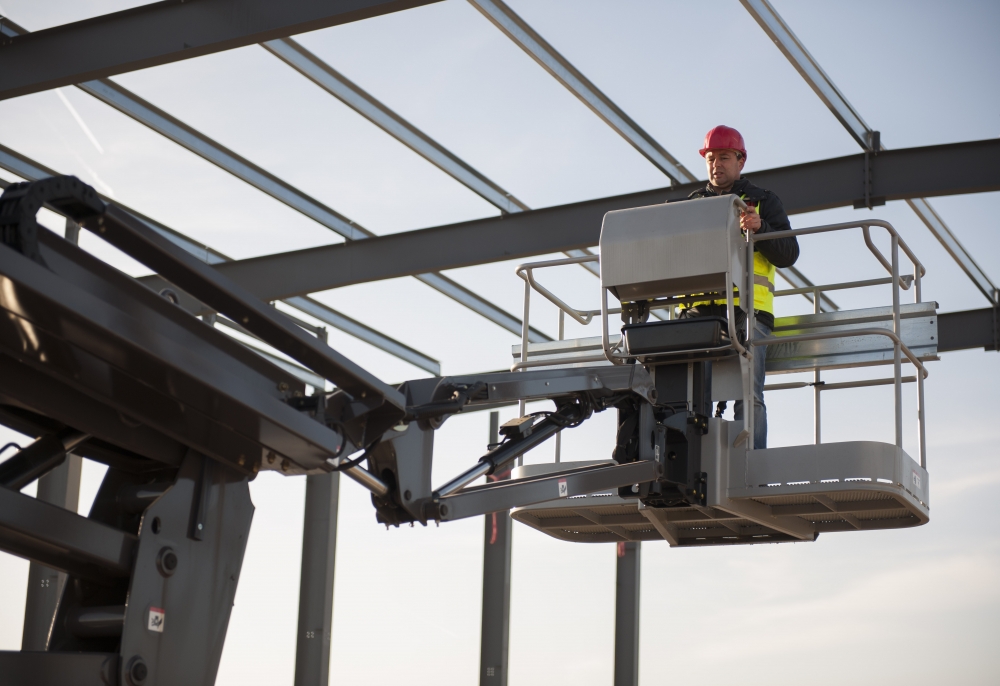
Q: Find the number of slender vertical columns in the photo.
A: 4